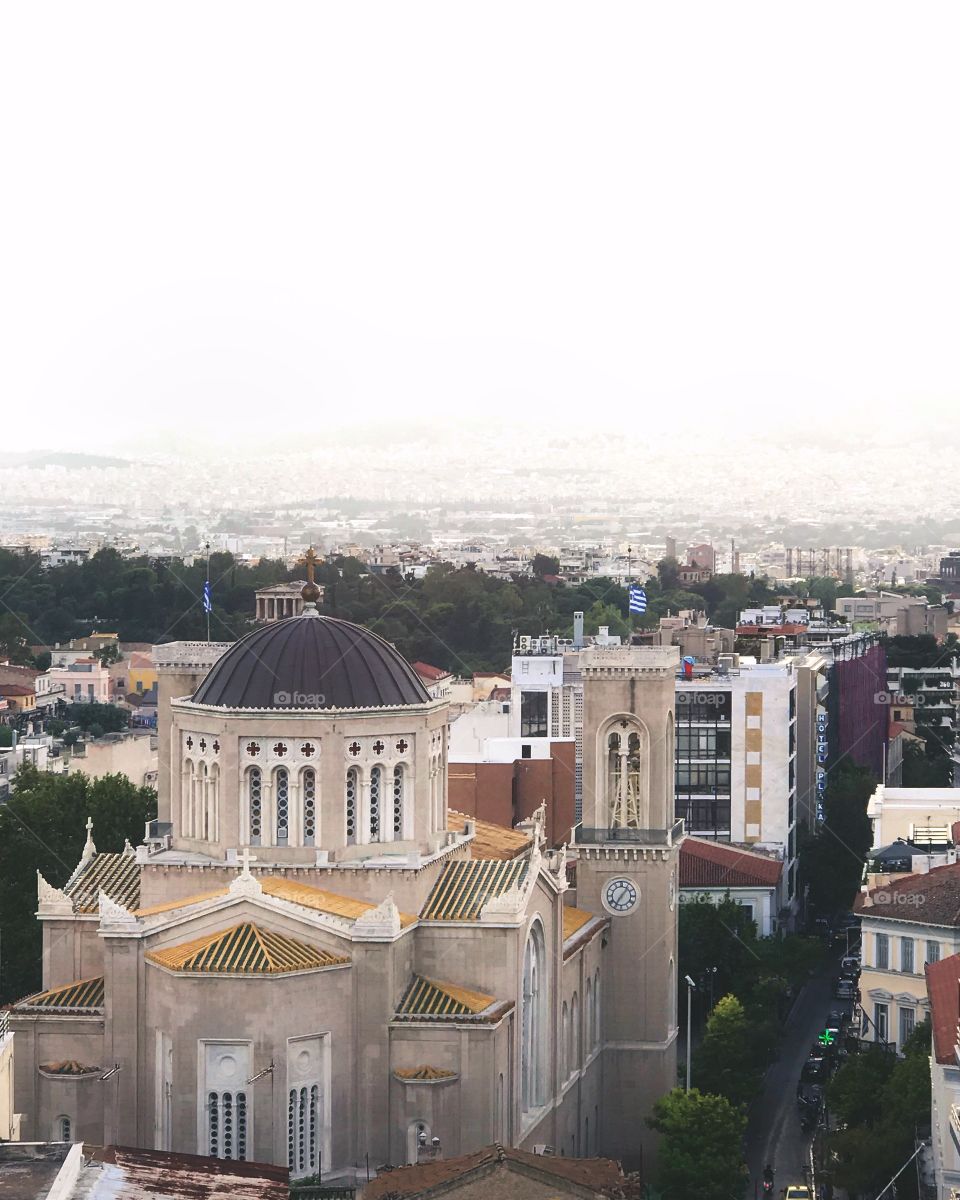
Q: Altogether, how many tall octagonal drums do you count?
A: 1